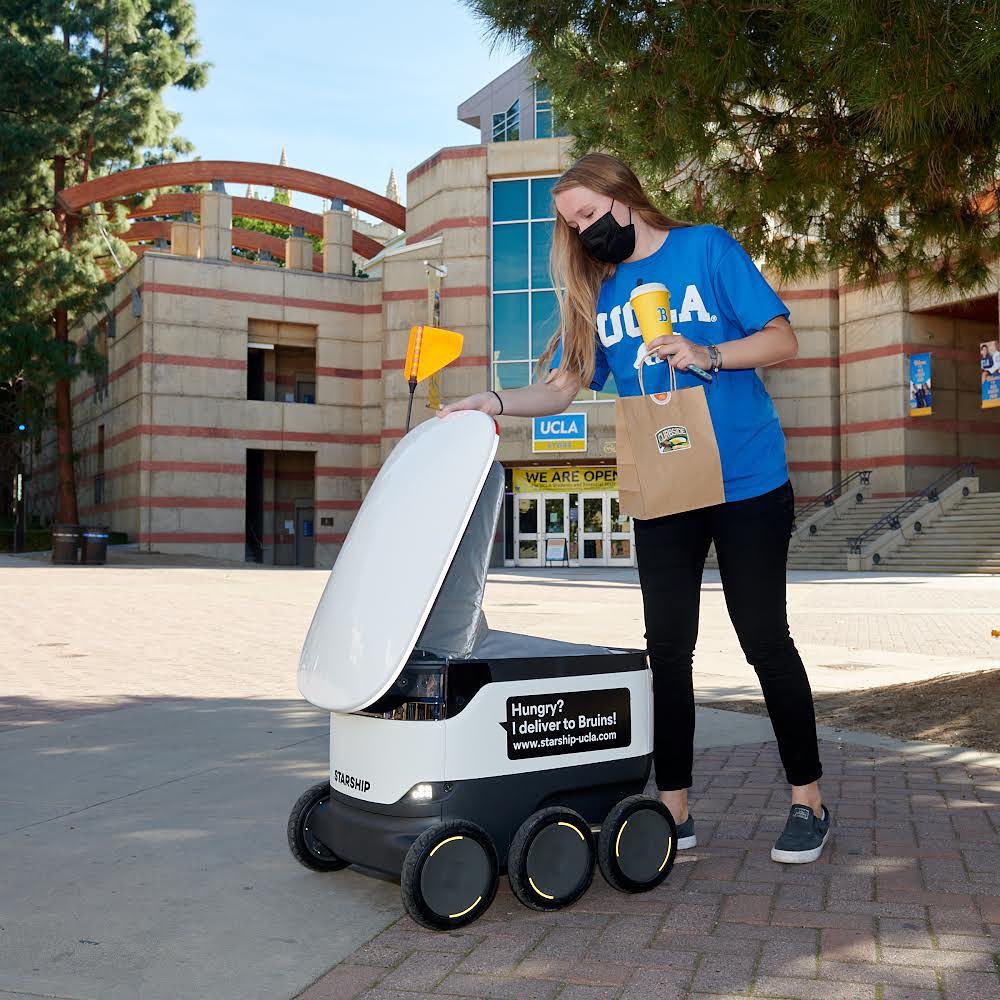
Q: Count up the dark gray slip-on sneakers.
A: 2